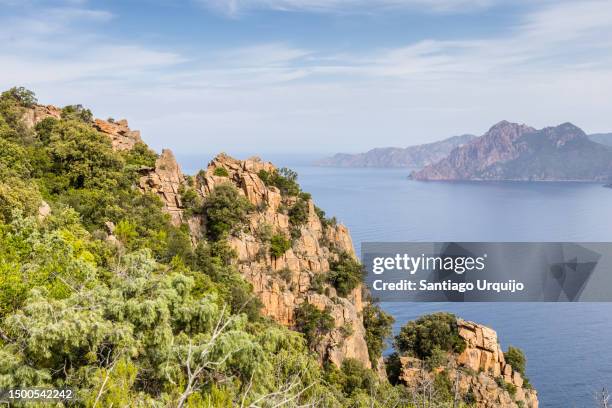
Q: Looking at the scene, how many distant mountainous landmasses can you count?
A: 2